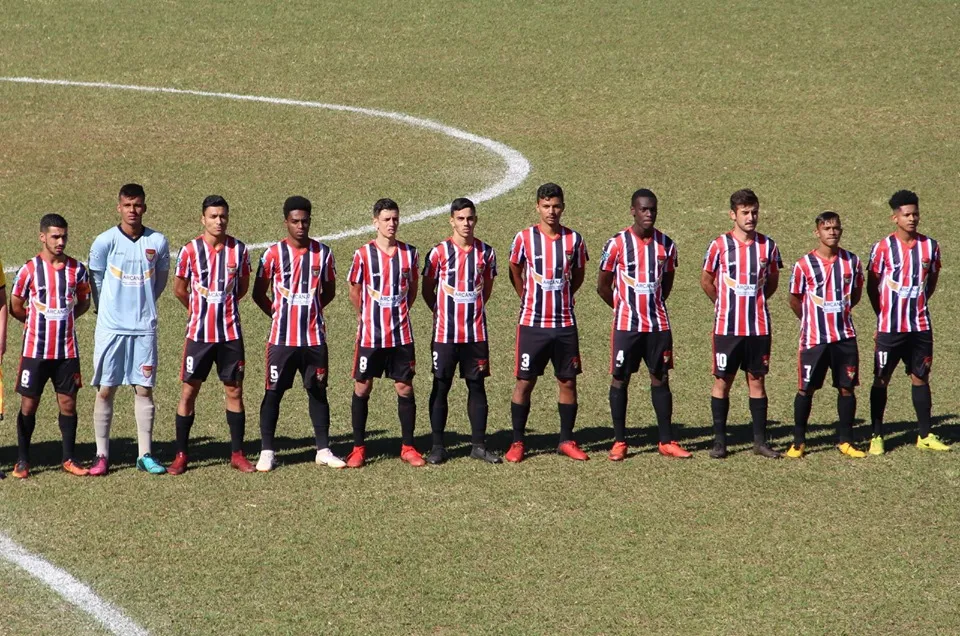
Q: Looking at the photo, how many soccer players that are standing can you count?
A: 11